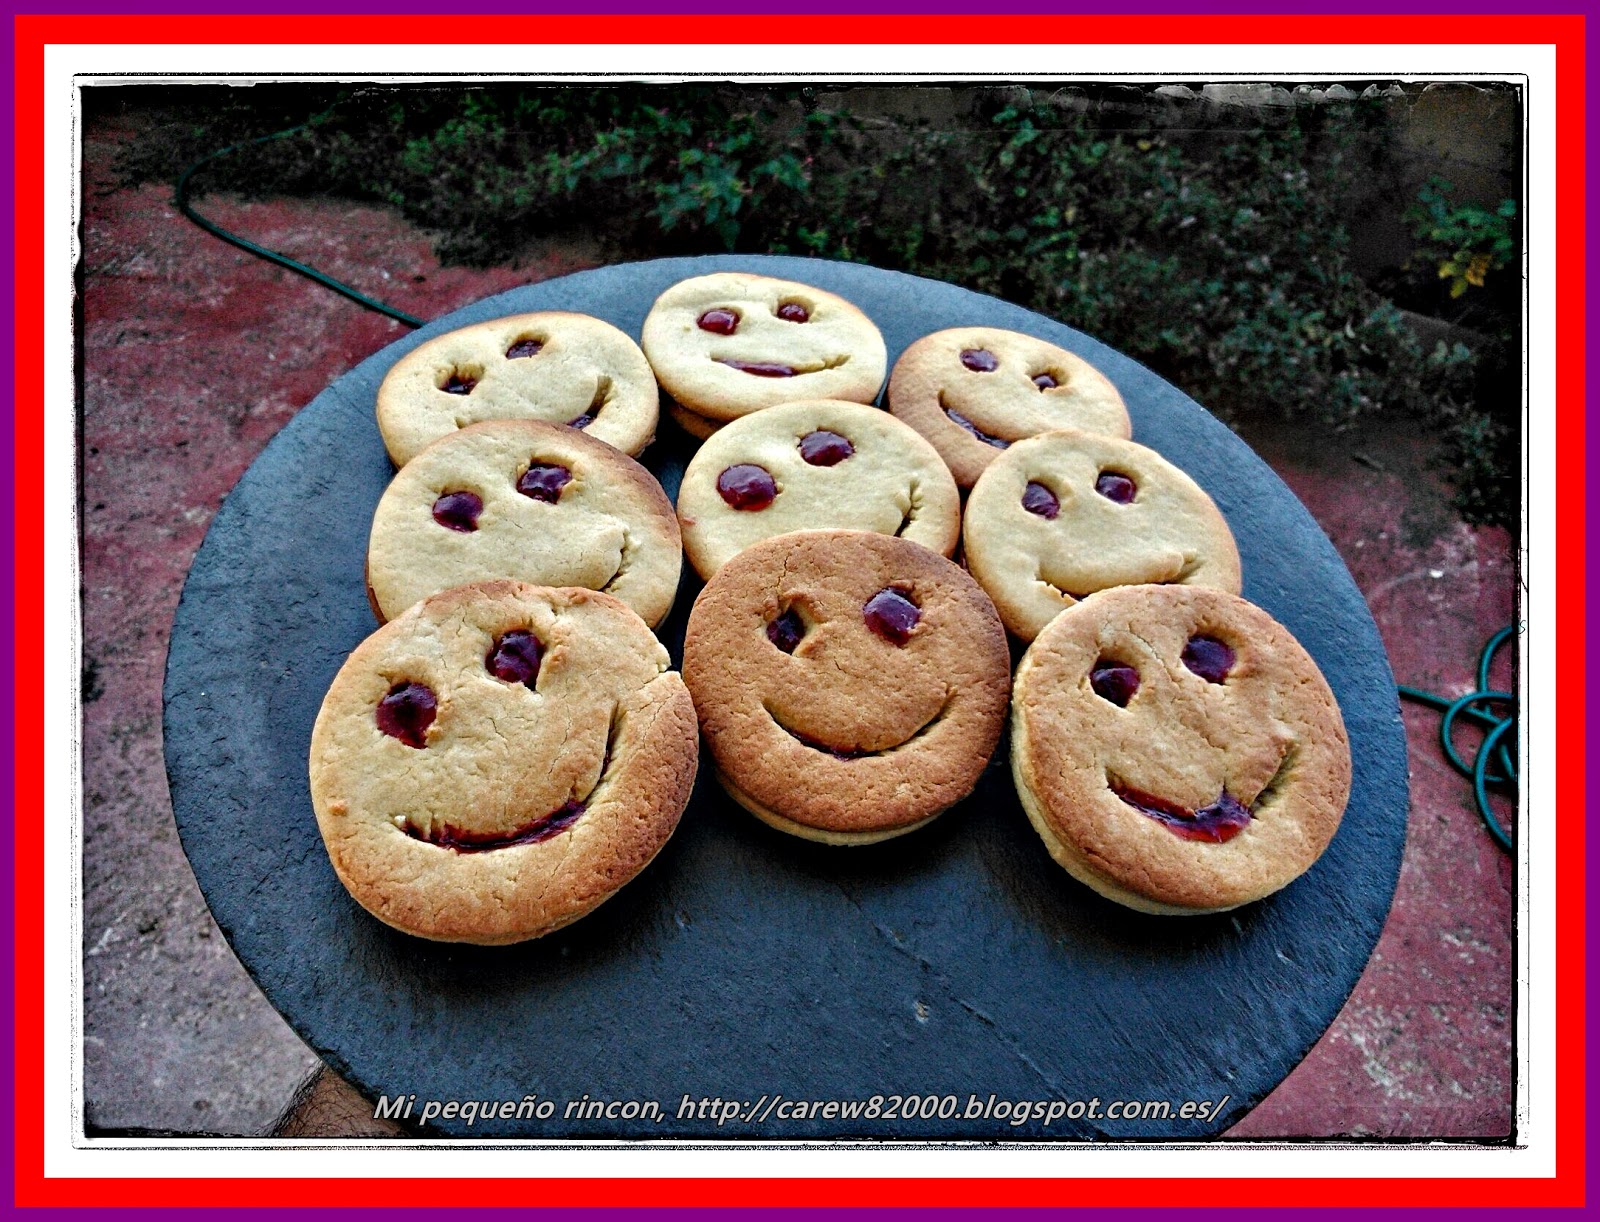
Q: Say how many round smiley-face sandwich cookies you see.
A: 9